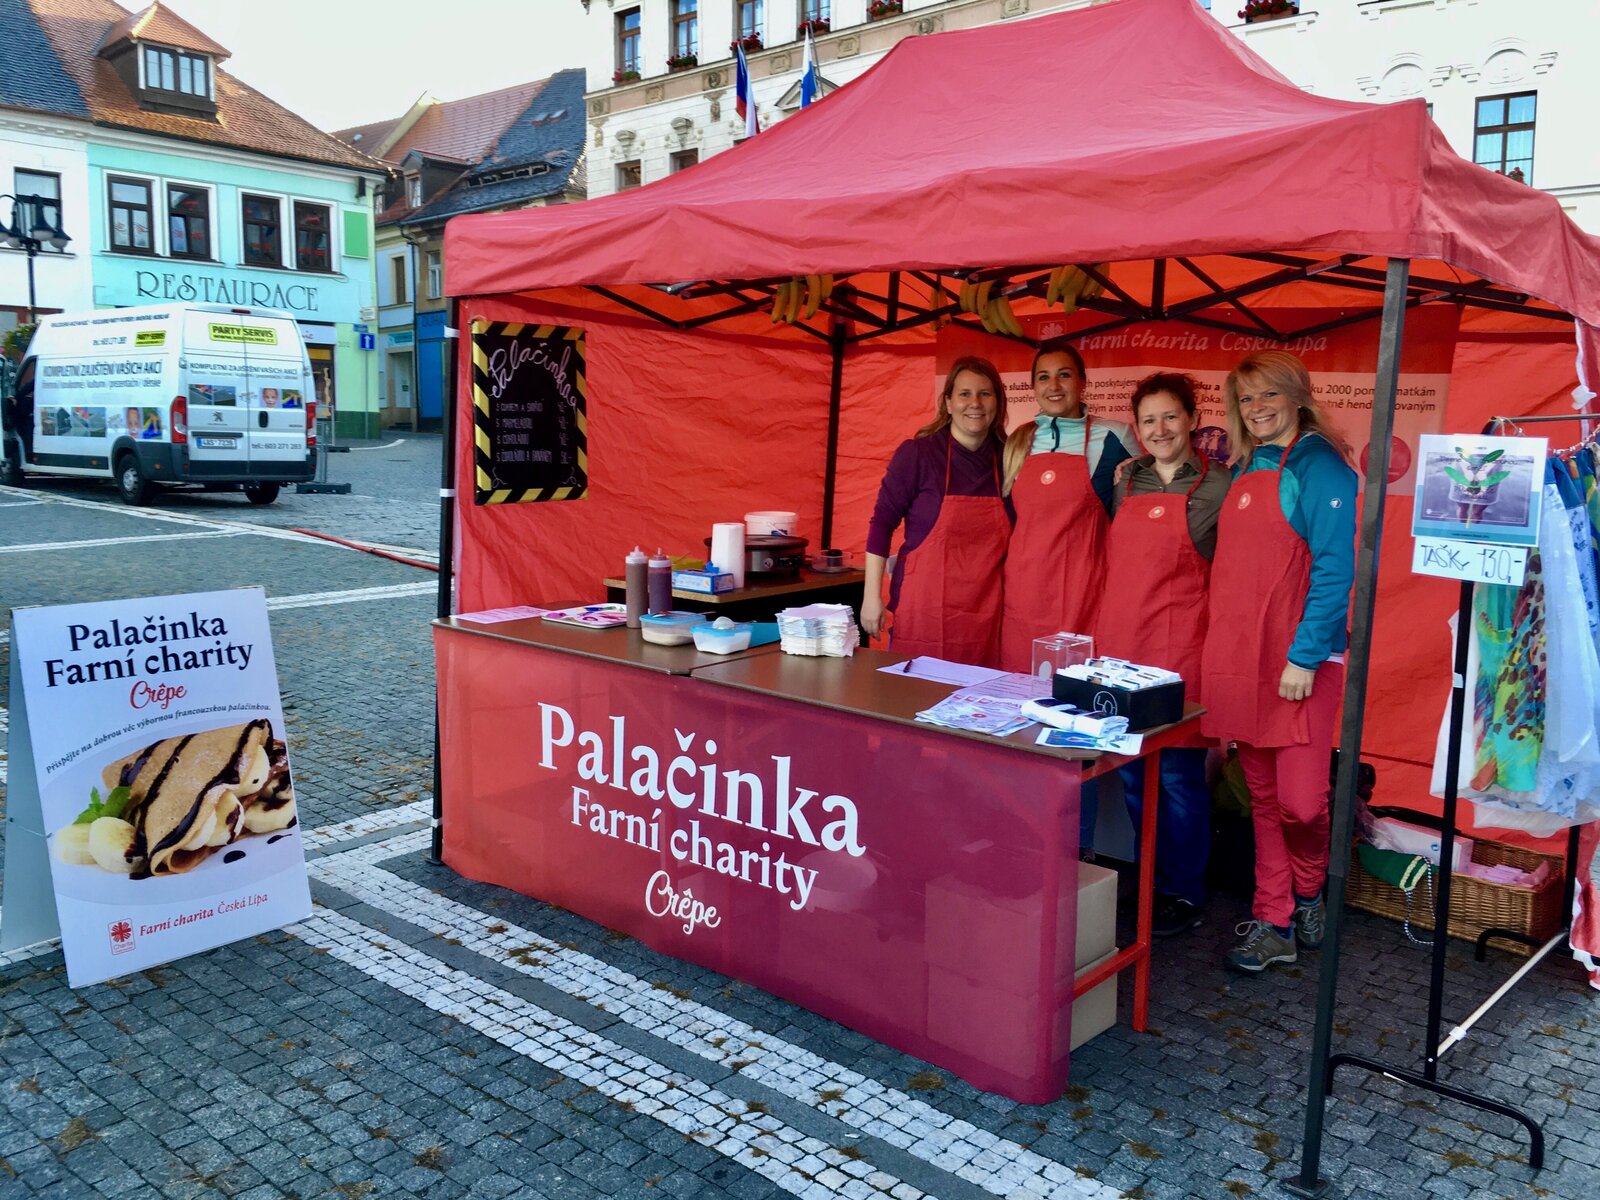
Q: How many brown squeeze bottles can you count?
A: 1